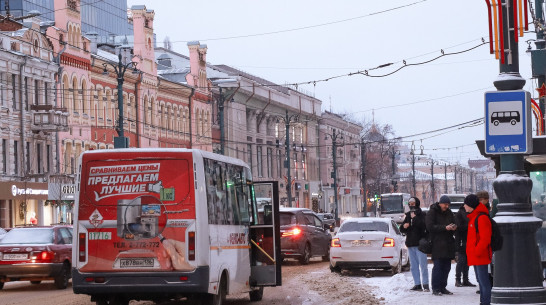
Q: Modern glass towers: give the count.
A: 1